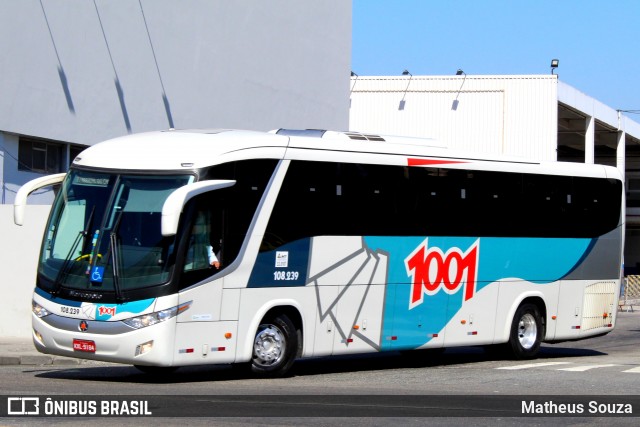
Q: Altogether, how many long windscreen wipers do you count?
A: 2